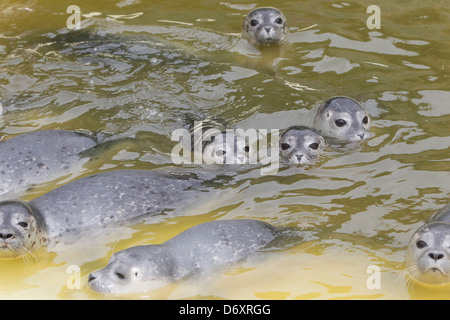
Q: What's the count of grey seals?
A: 8